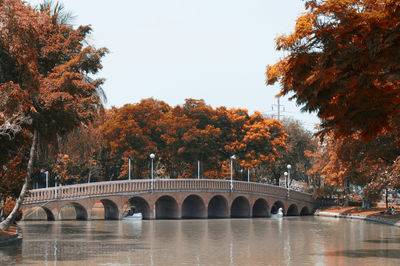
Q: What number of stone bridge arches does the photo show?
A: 12